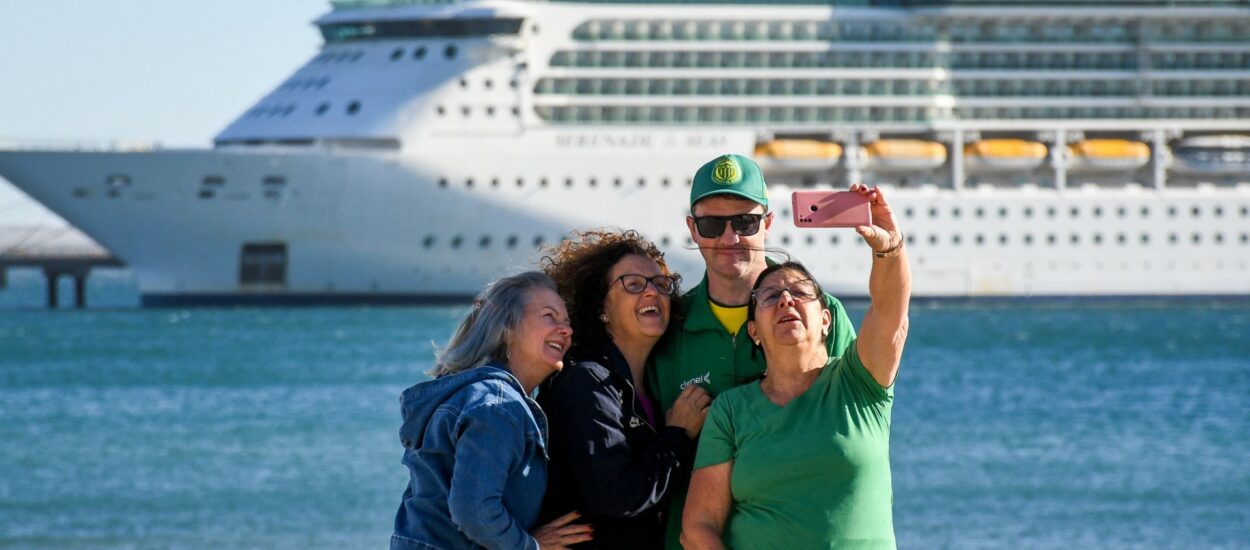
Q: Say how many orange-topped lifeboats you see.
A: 4